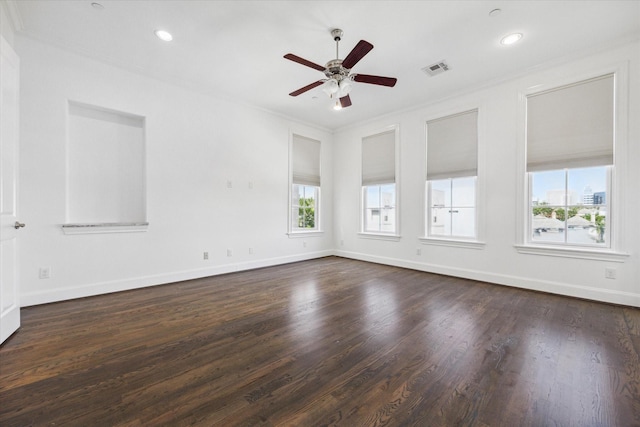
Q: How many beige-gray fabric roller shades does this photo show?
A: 4